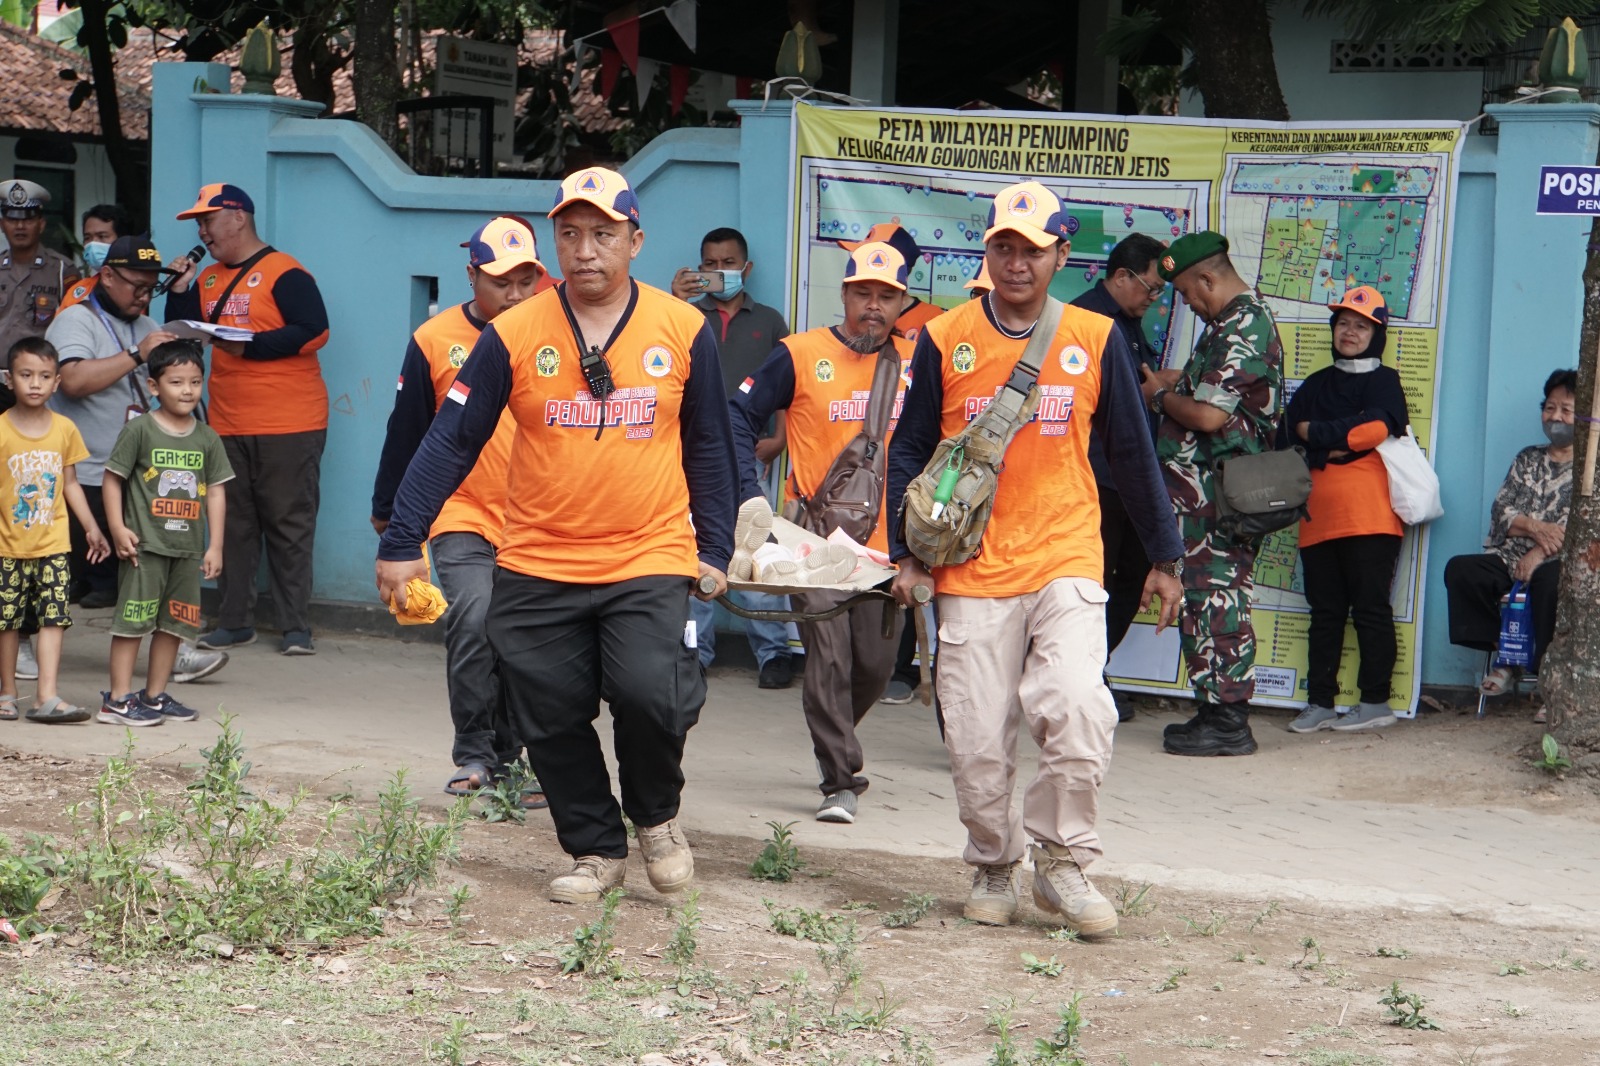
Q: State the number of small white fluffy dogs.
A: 0